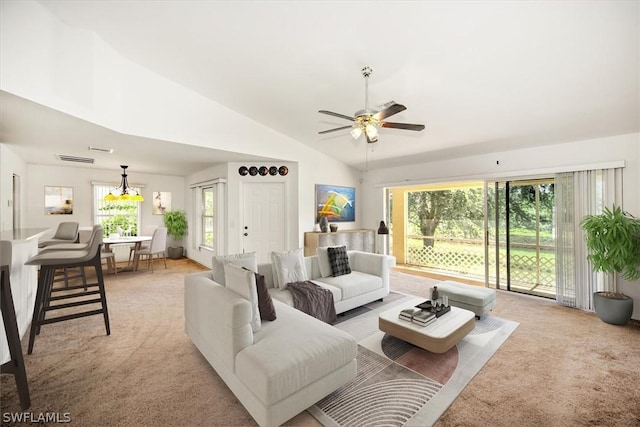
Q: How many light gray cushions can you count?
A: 4